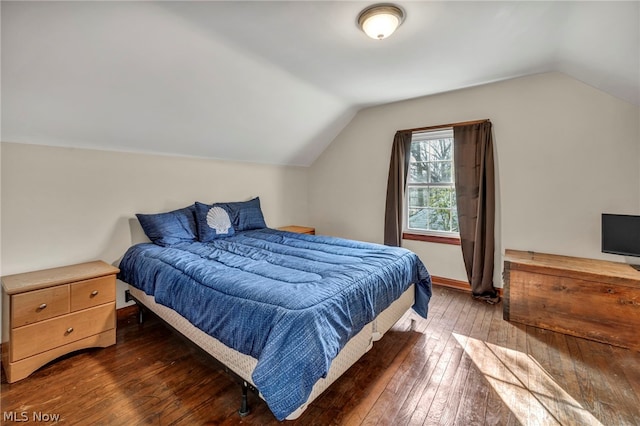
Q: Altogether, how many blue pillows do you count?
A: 3